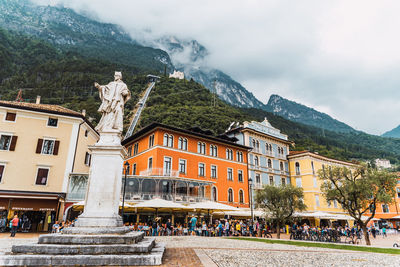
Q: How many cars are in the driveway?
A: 0